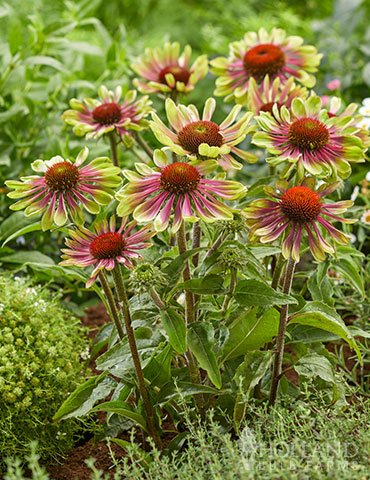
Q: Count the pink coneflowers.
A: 11